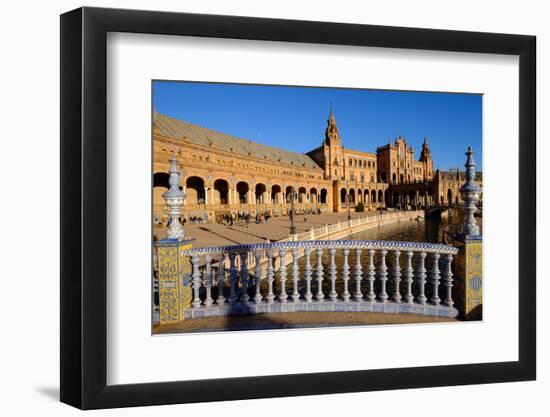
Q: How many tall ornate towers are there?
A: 2